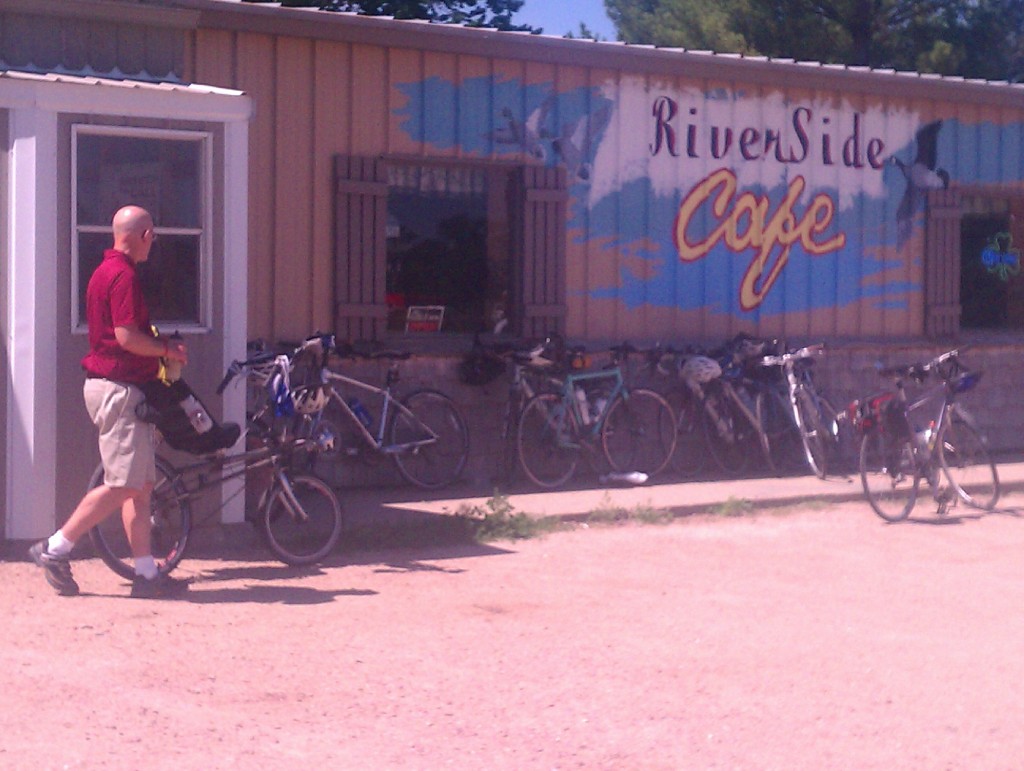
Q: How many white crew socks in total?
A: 2